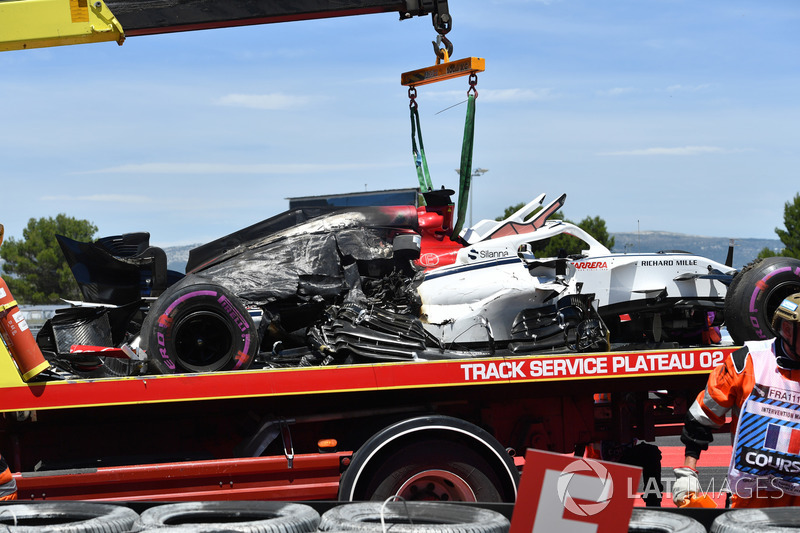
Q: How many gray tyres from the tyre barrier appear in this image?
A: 5